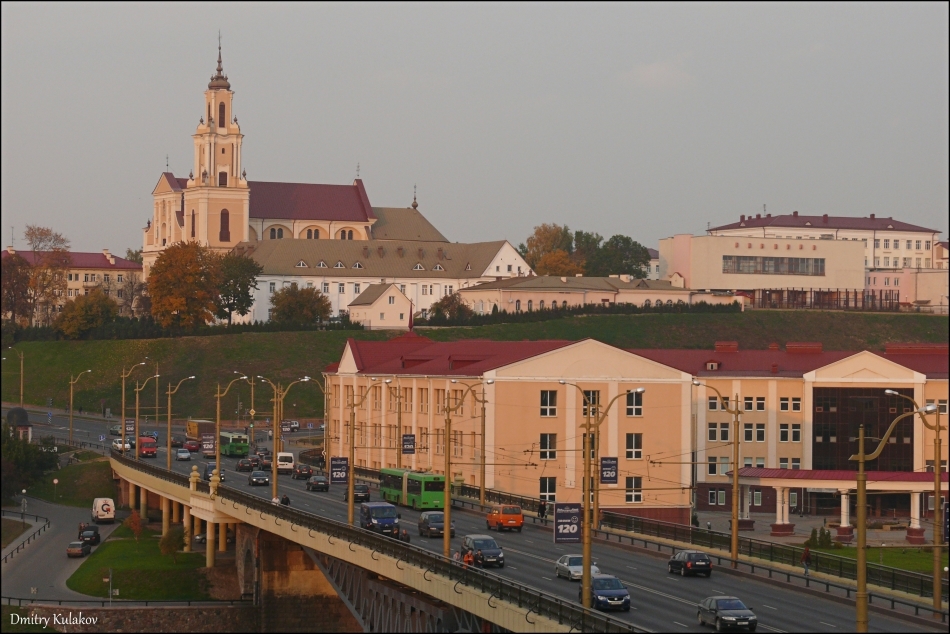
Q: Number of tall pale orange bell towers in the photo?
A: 1